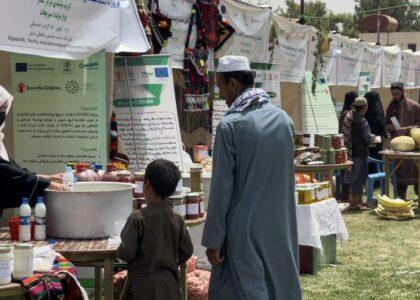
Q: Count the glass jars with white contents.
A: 2